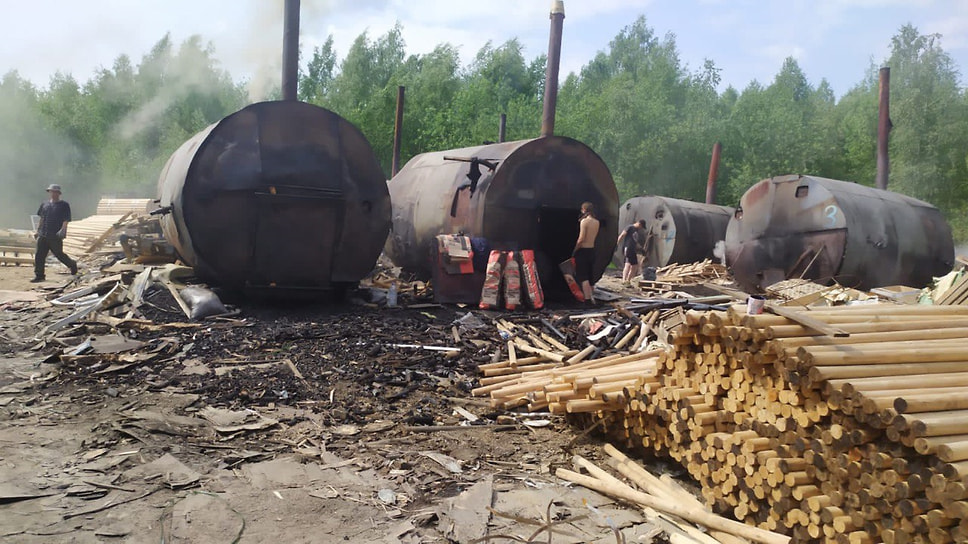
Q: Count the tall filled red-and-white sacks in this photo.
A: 3